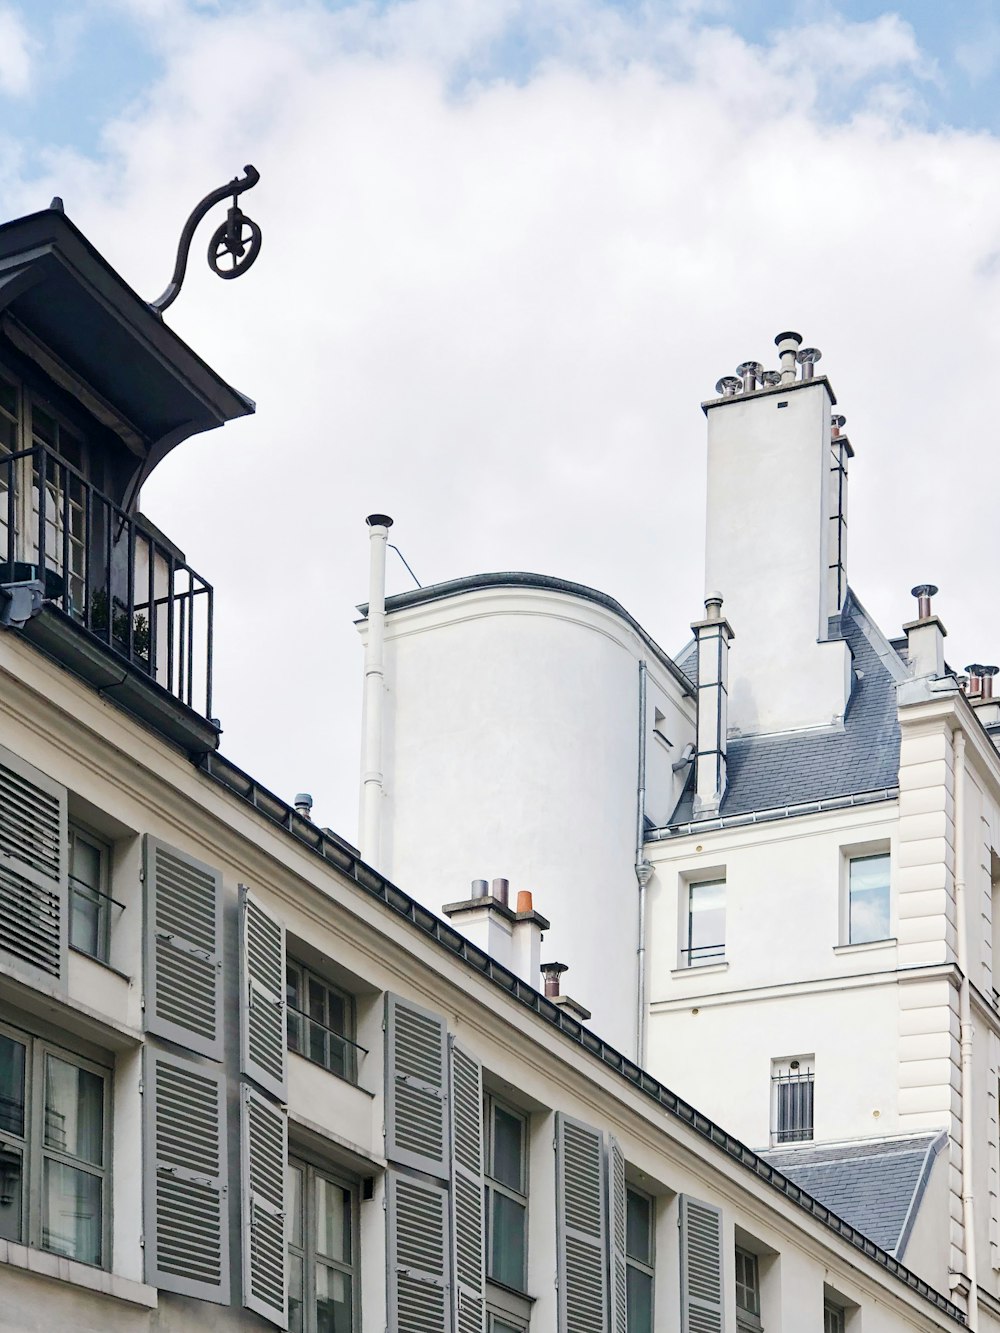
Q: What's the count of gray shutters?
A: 11